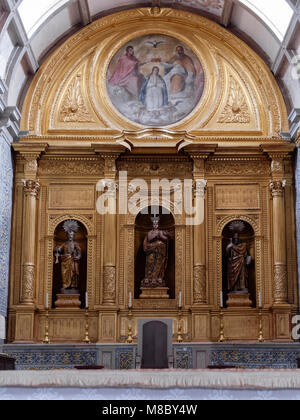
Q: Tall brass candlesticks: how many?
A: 6